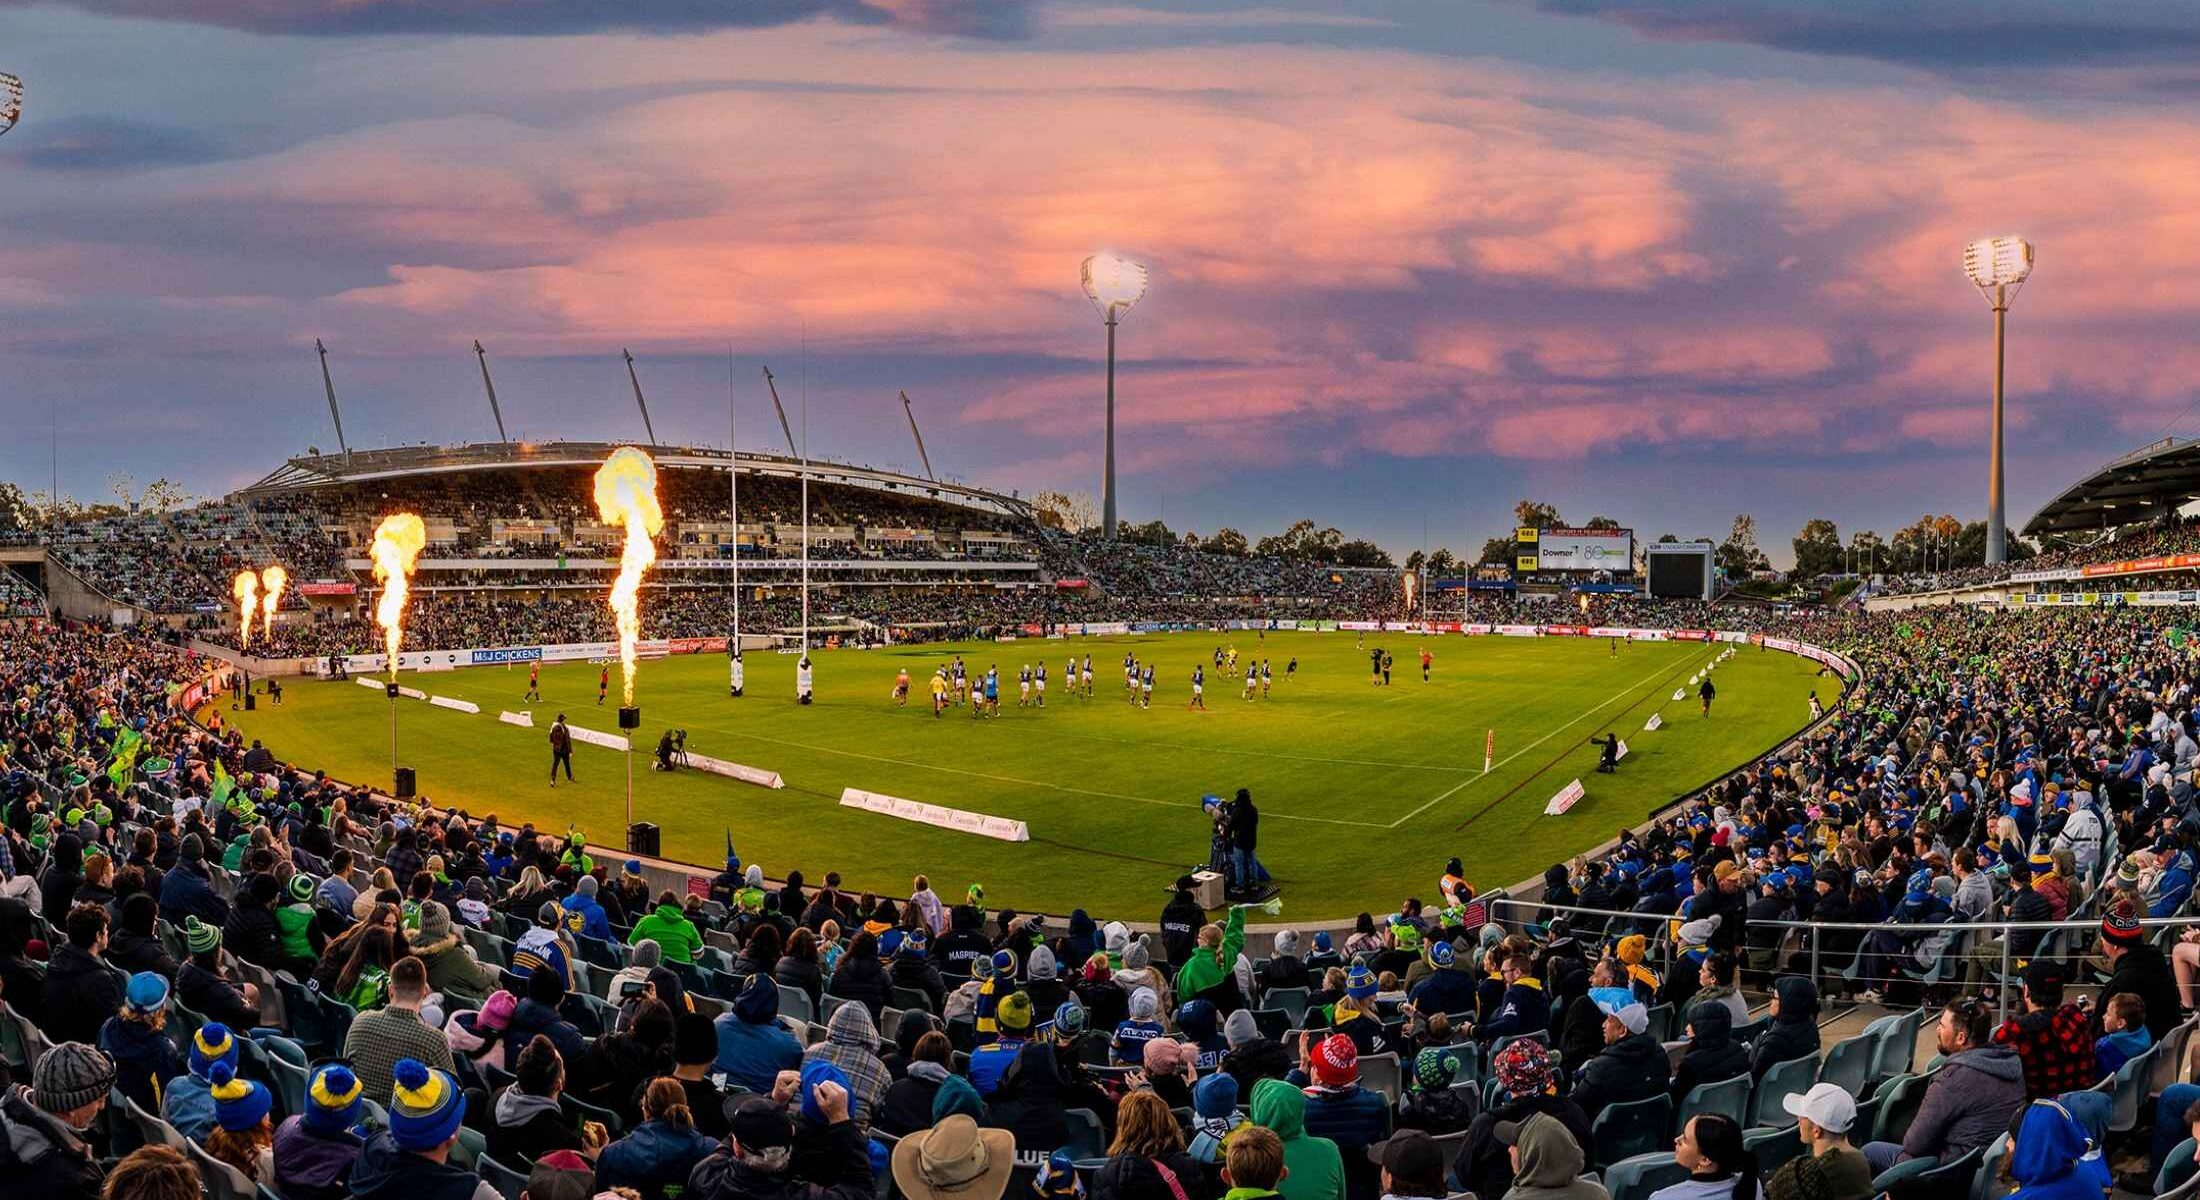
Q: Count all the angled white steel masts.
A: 5